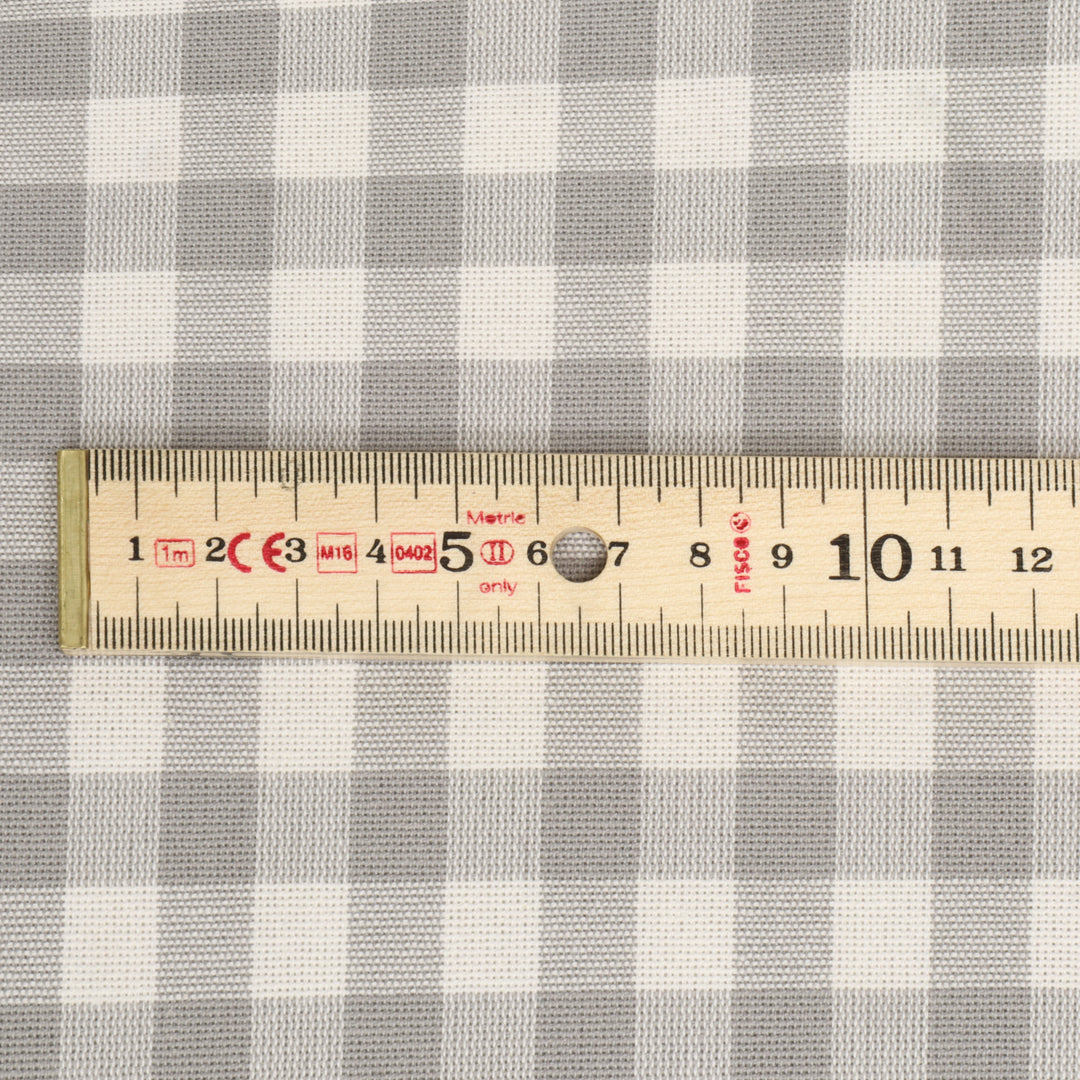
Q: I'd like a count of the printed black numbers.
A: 12